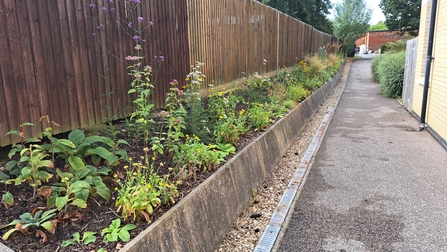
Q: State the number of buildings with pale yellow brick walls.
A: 1